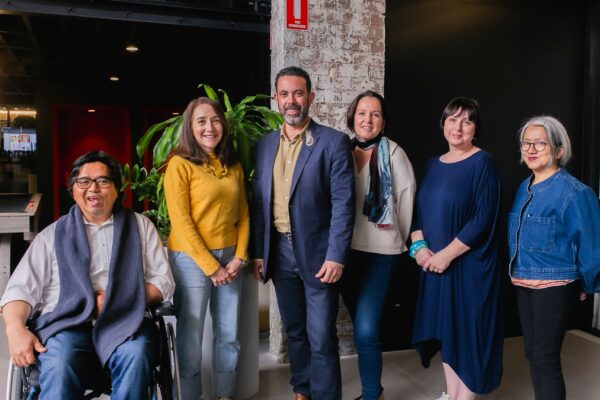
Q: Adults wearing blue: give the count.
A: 6